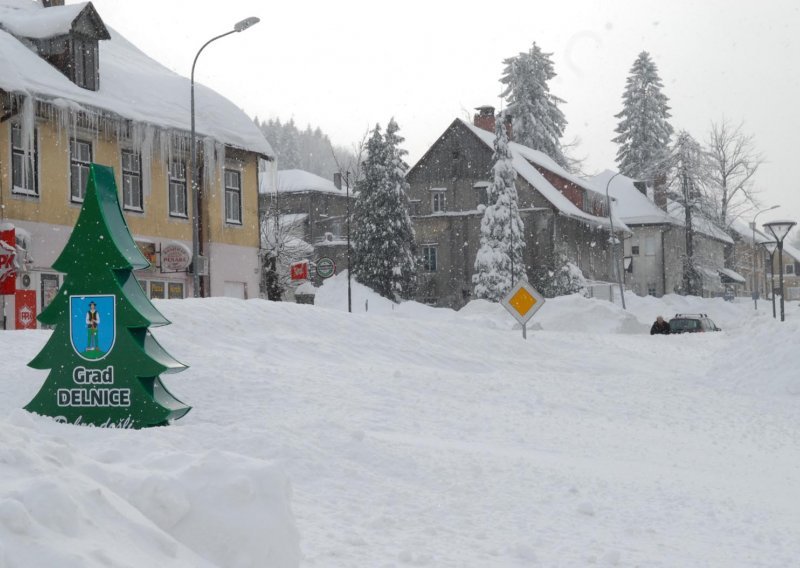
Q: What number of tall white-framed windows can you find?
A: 5